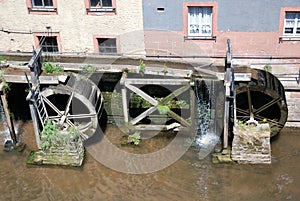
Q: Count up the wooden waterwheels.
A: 2